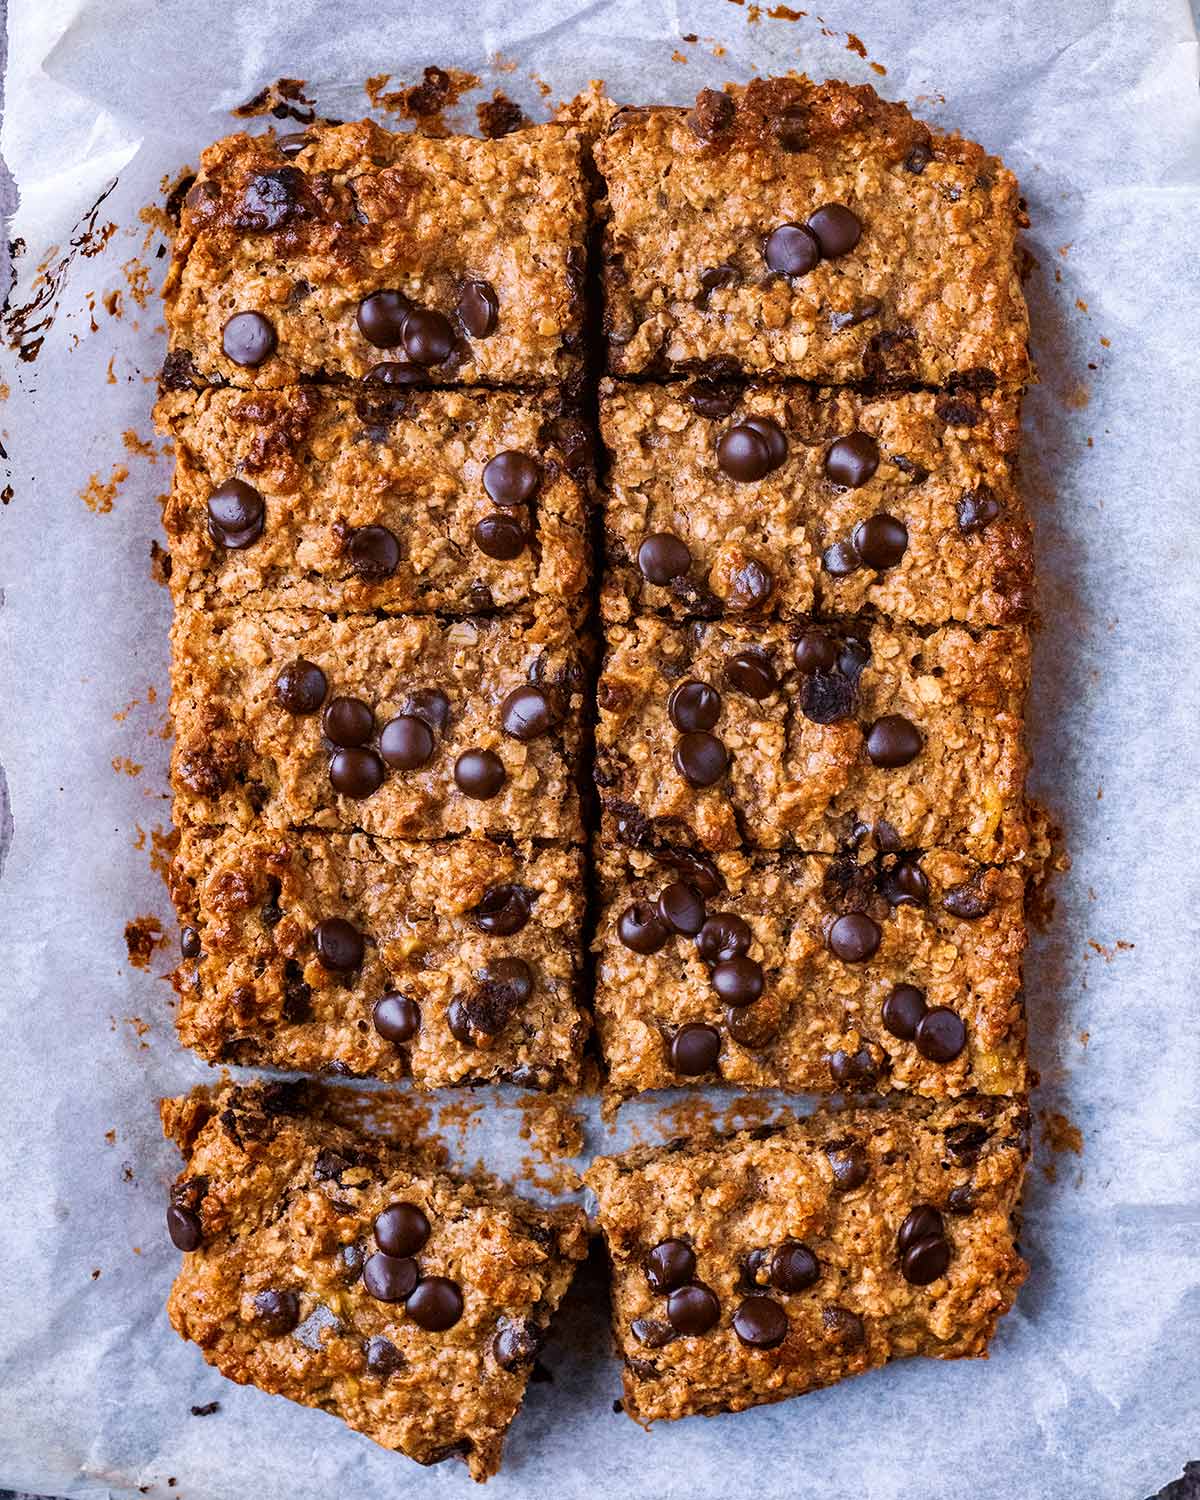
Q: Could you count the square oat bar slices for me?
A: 10